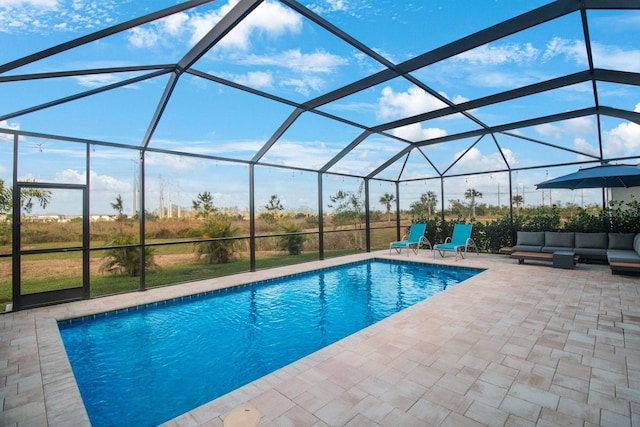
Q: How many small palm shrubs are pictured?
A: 3